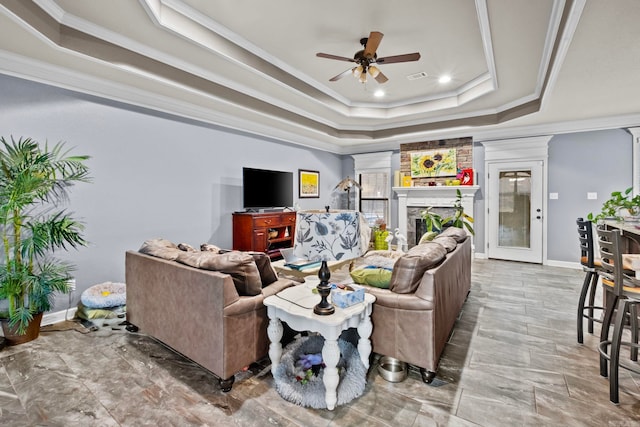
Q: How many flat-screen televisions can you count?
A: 1